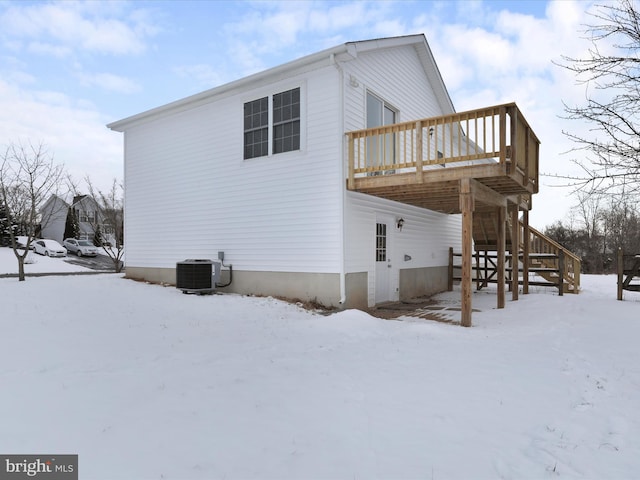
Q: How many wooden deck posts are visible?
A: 4